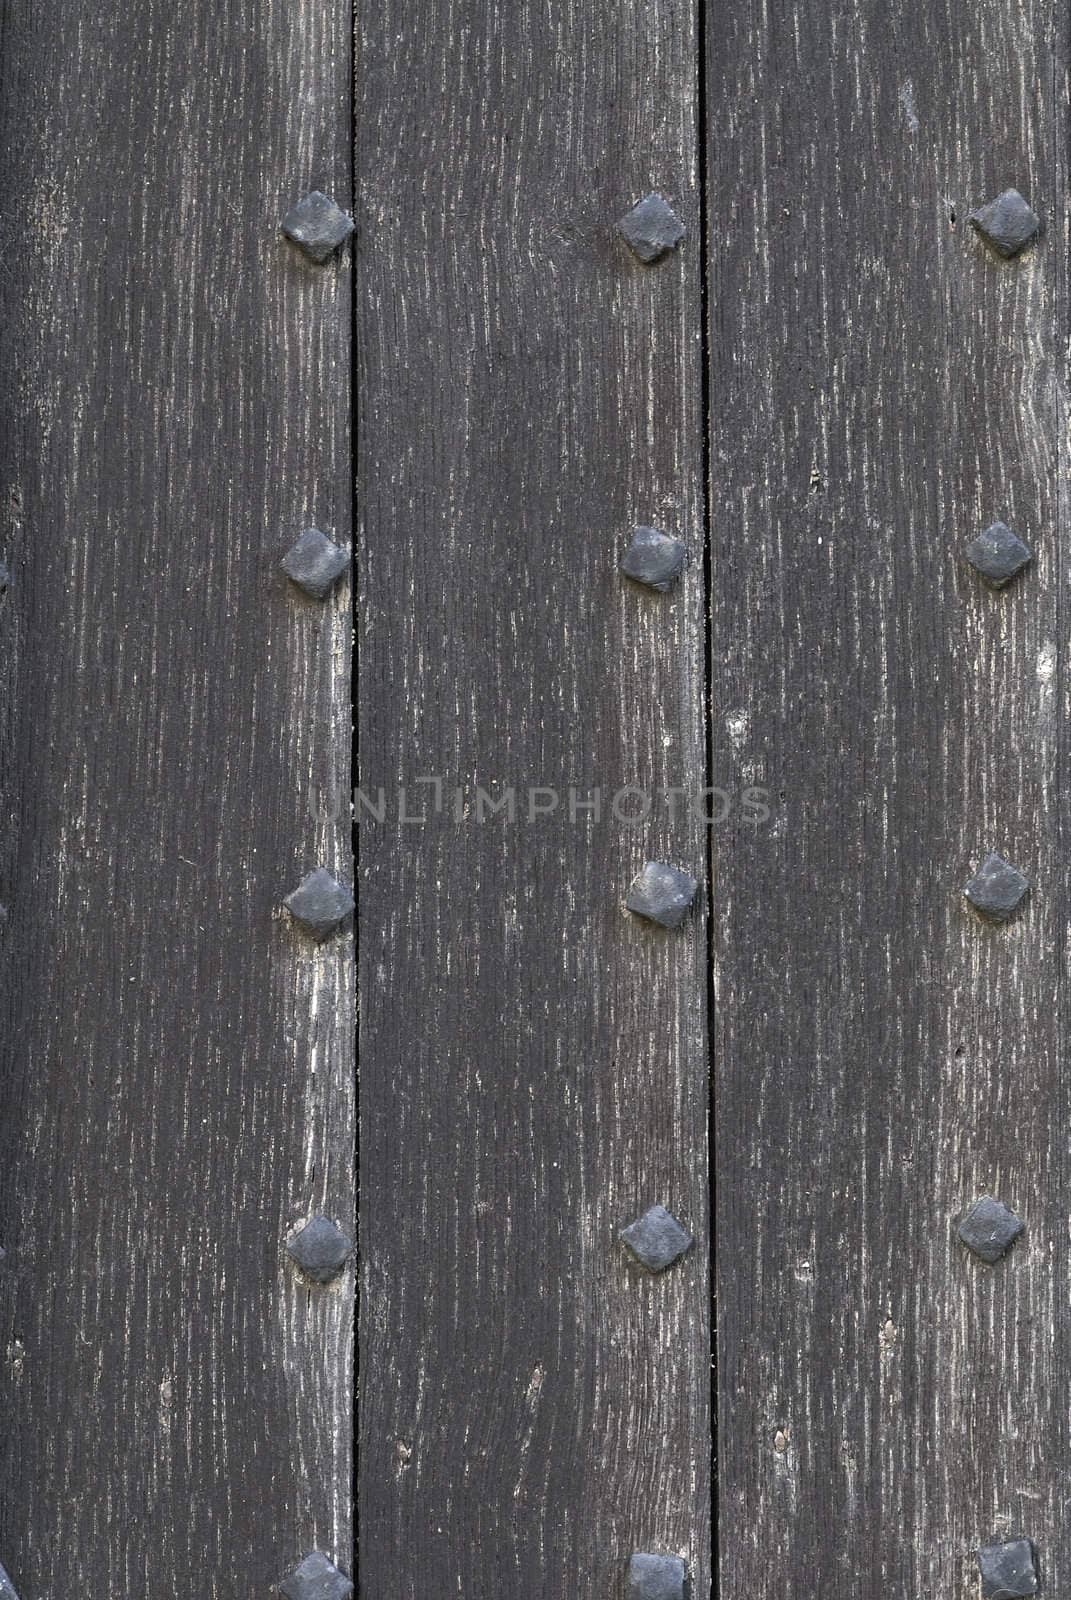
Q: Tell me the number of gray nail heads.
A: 15